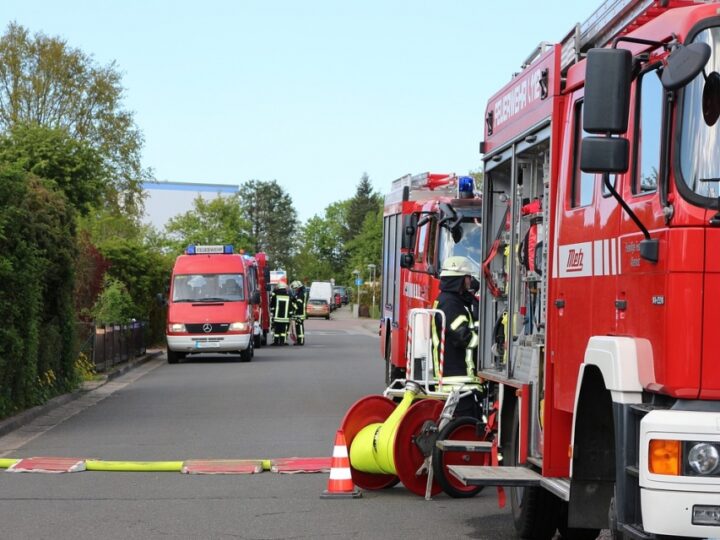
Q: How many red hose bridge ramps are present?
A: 3